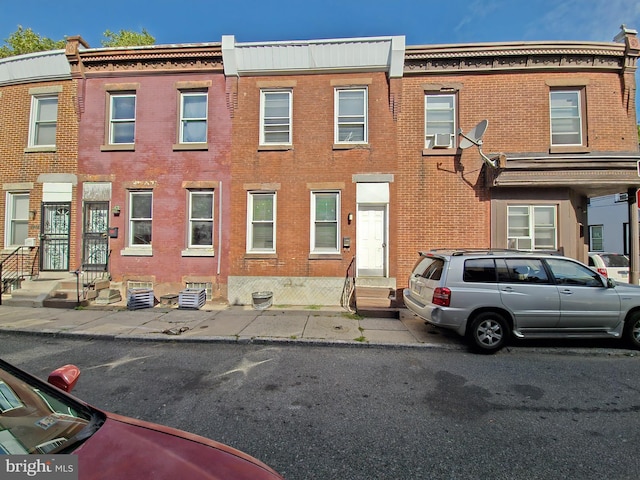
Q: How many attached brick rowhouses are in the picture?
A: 4